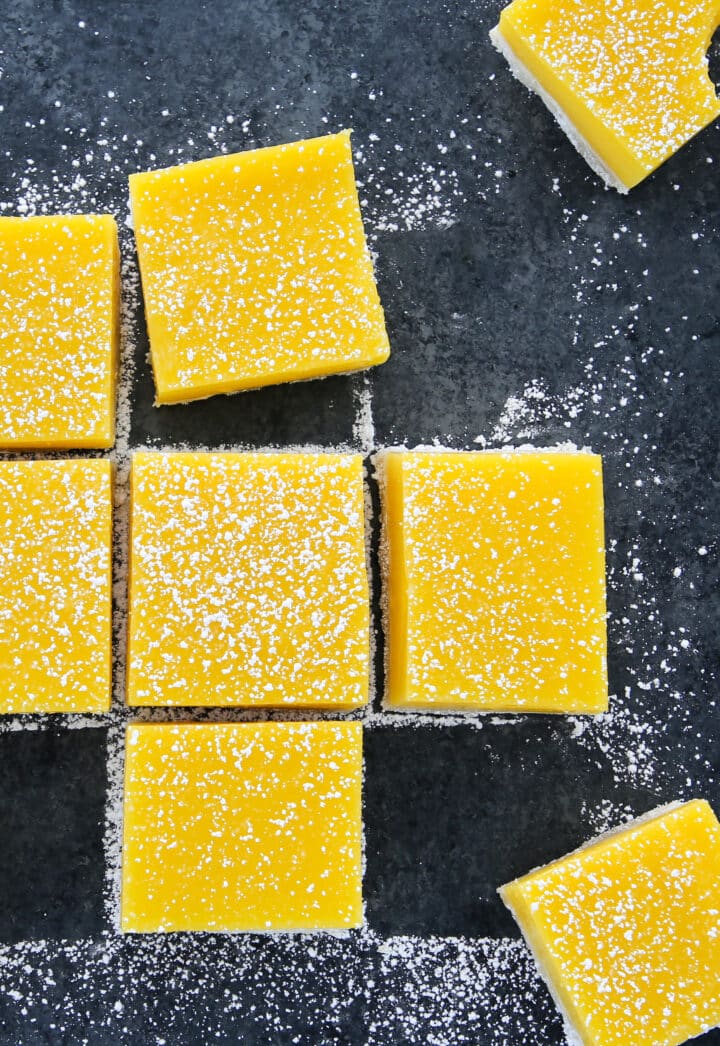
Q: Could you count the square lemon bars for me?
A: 8